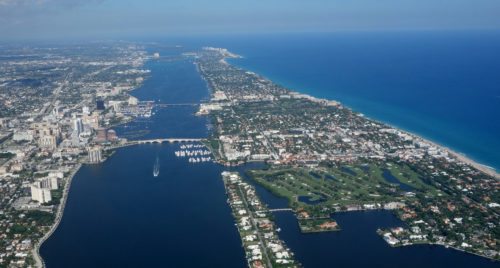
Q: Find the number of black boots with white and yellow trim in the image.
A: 0